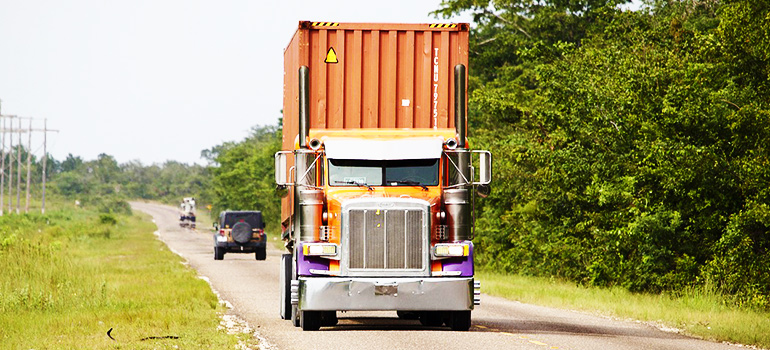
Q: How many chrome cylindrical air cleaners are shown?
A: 2